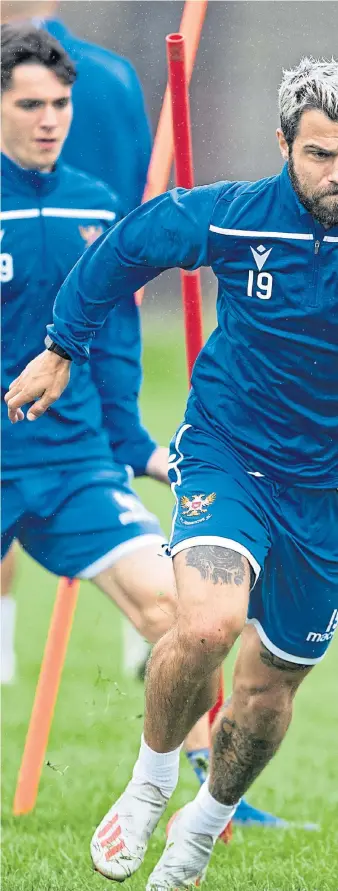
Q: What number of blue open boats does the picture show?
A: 0